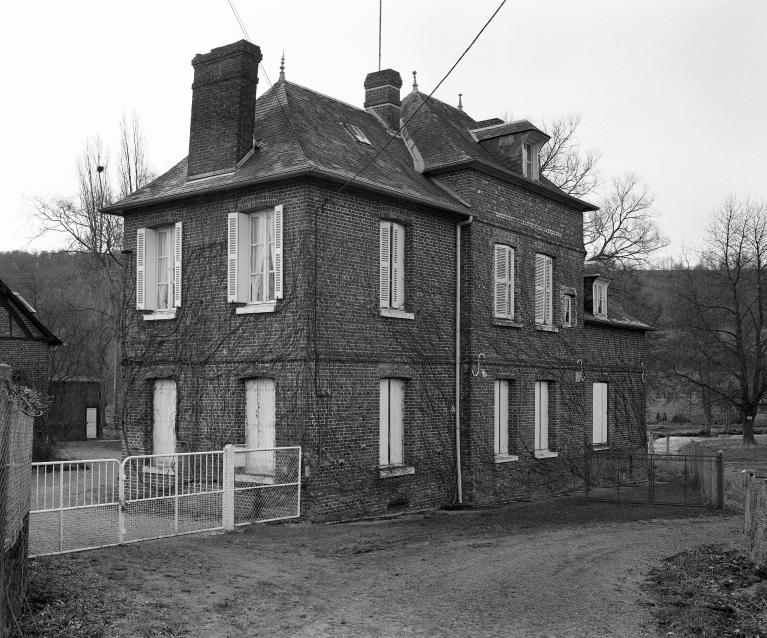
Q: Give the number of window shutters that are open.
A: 4